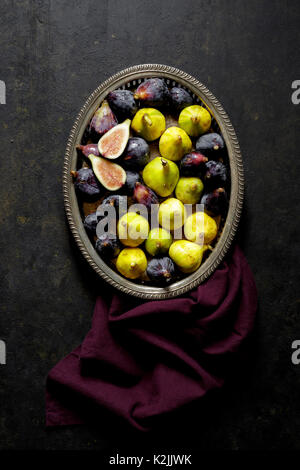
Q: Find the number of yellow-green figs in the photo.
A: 11